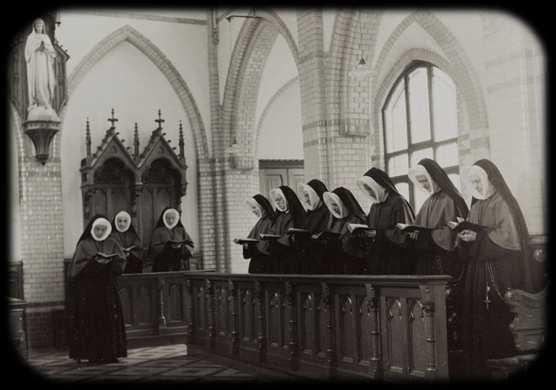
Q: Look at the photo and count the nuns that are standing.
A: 10